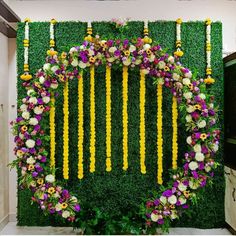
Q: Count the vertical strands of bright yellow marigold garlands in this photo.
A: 9